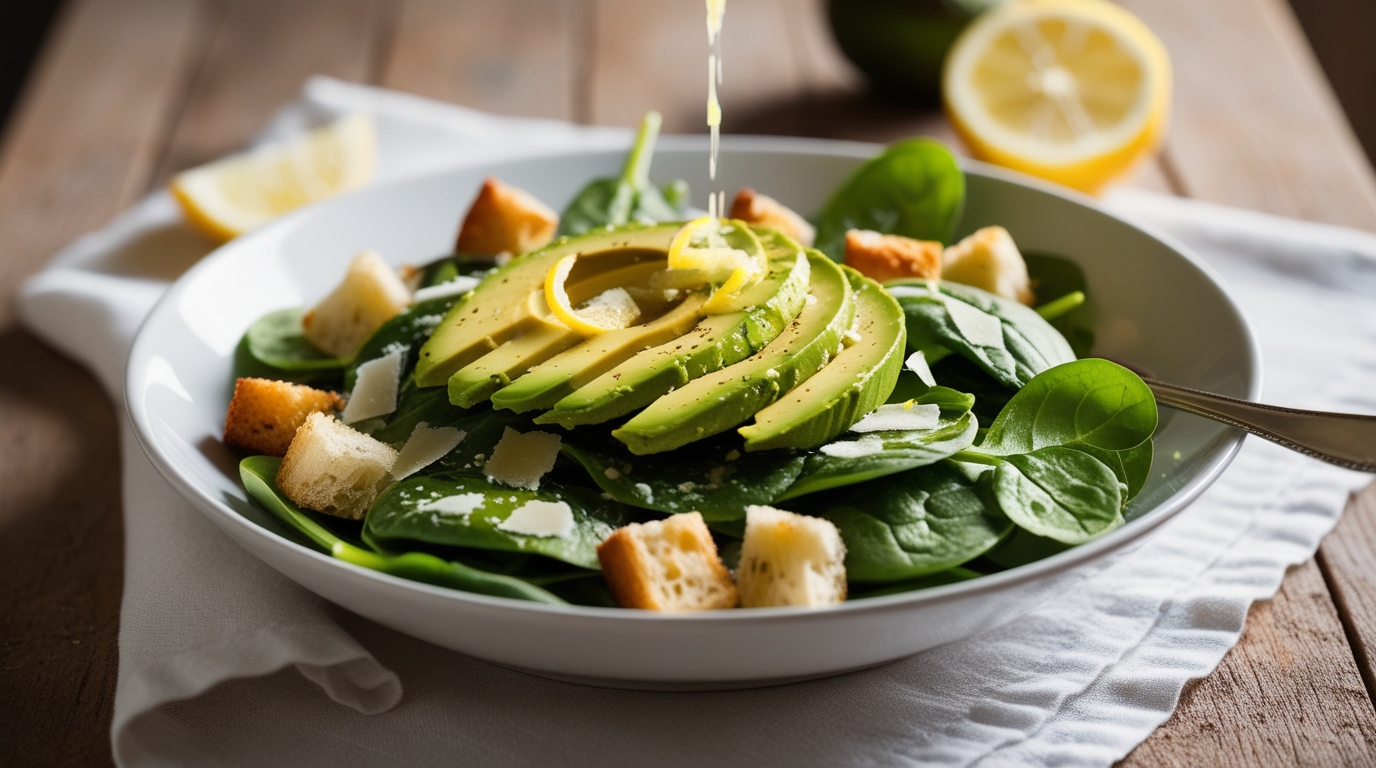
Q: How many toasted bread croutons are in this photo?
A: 9